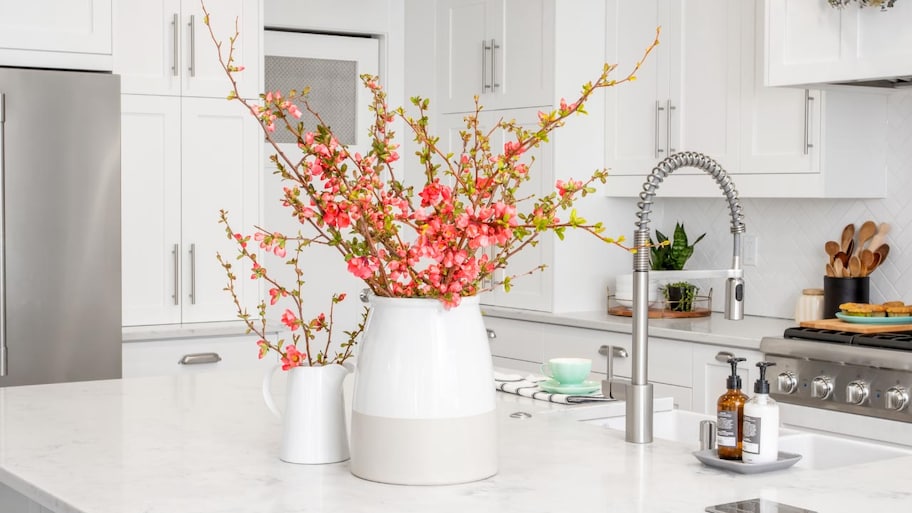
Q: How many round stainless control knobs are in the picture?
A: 4